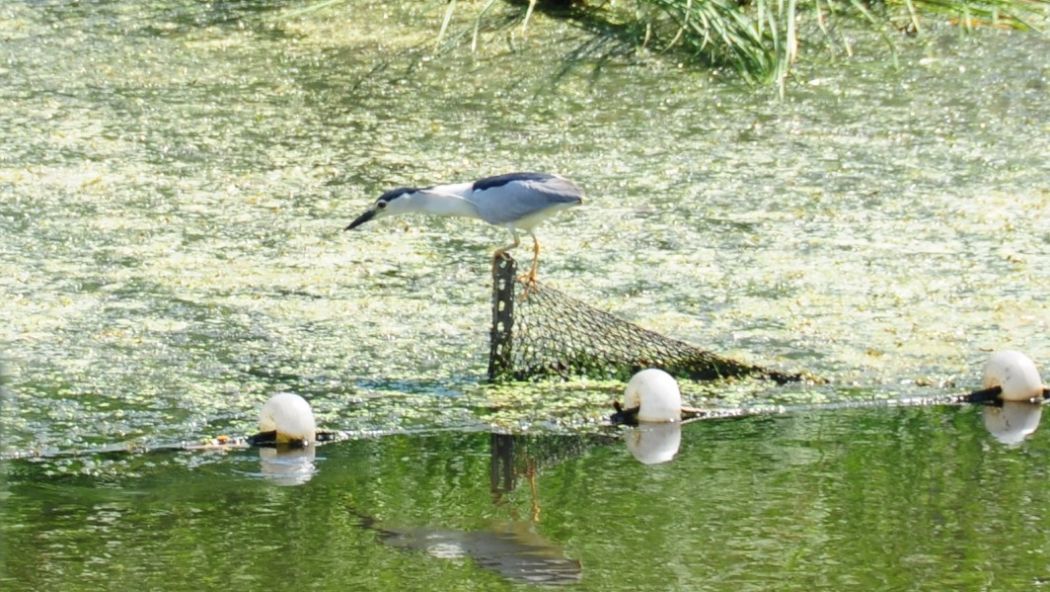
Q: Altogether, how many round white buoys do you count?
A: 3